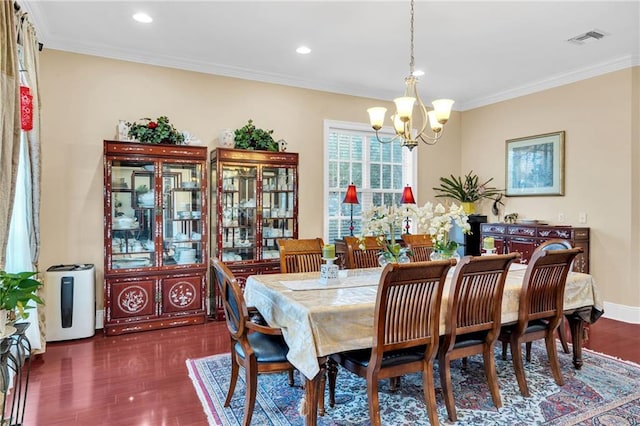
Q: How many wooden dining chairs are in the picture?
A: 8